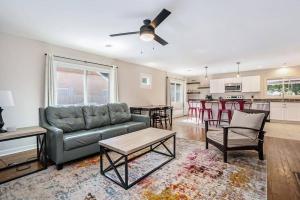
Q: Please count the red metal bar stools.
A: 4